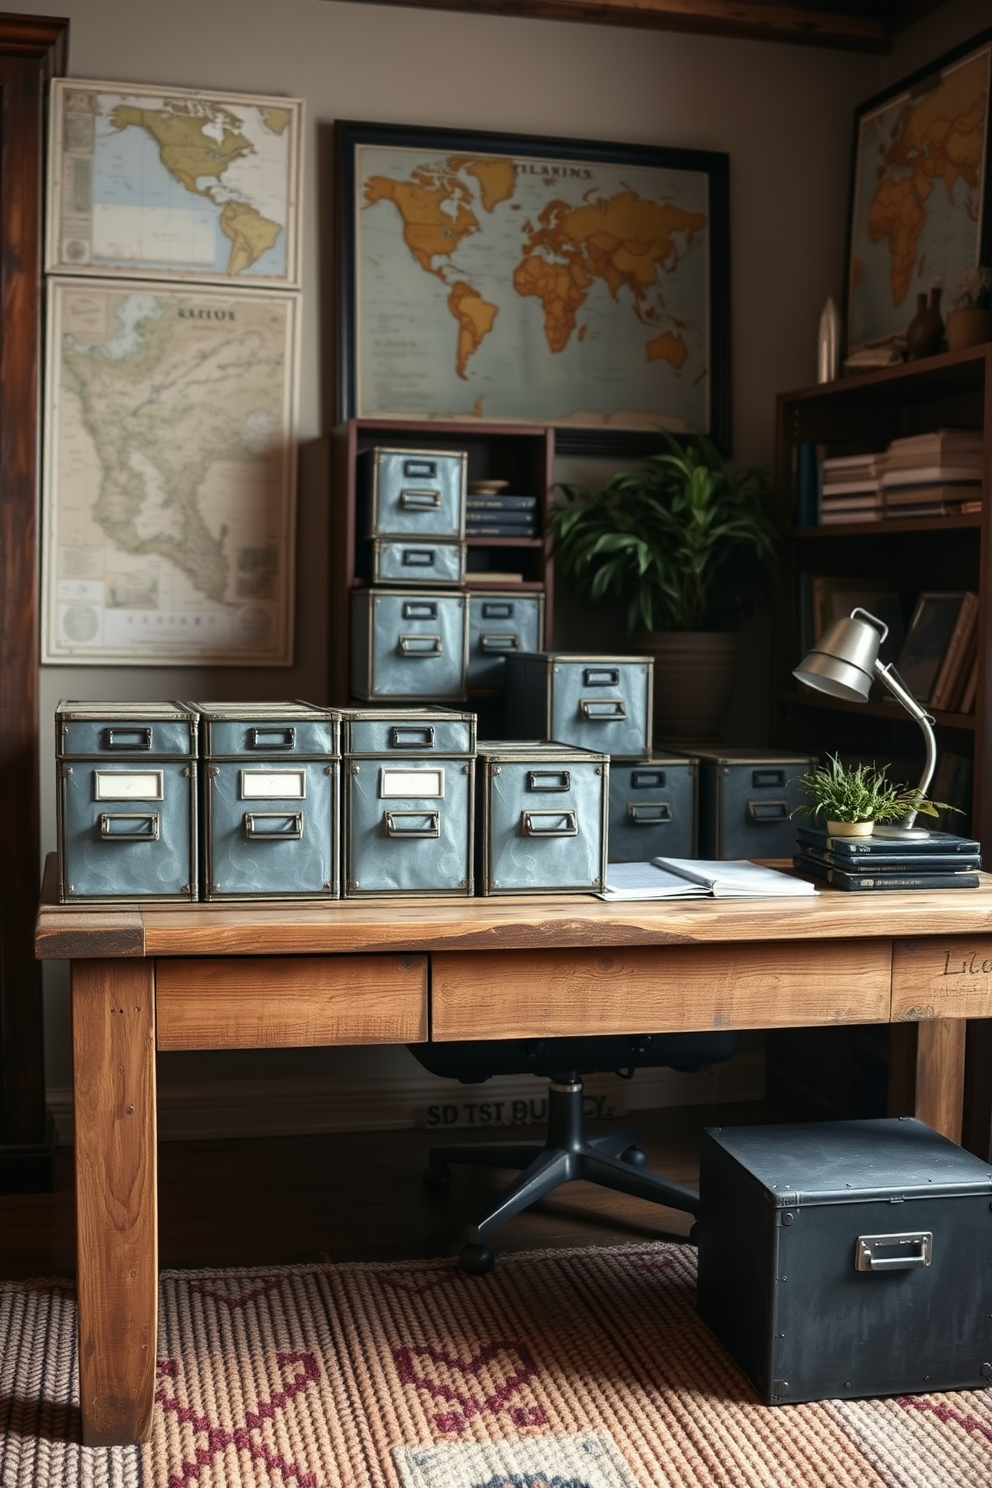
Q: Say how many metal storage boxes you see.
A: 12